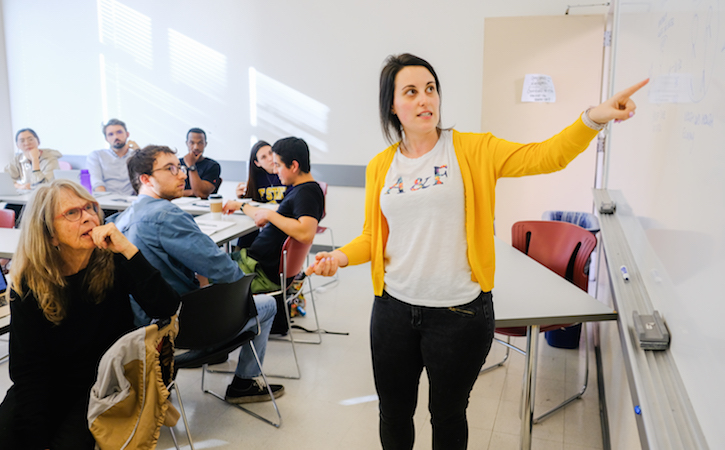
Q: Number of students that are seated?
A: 7